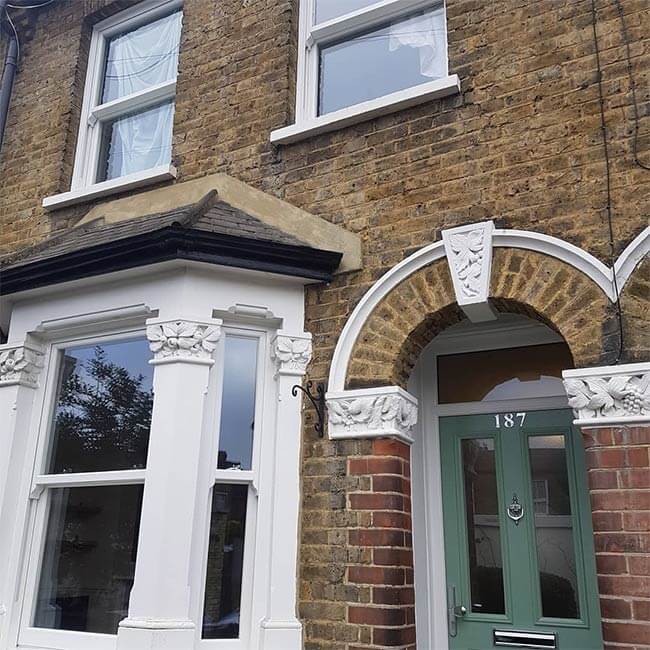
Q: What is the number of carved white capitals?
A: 5